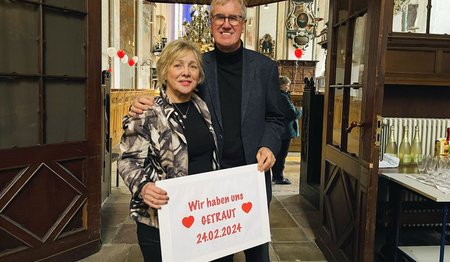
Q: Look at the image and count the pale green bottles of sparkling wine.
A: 3